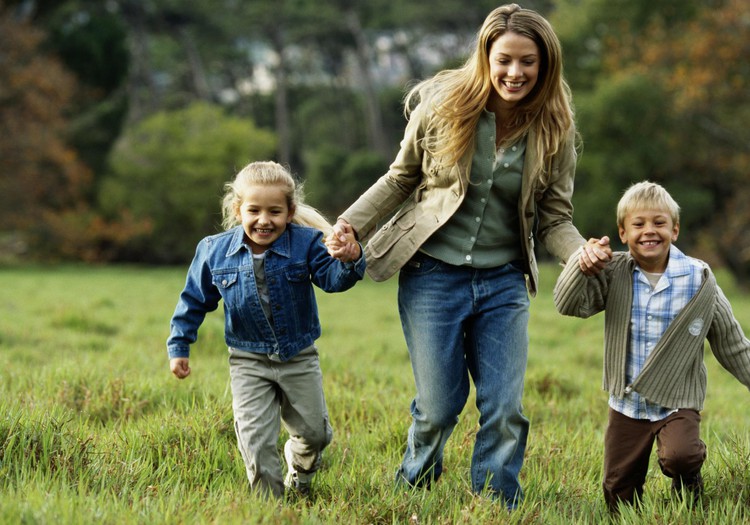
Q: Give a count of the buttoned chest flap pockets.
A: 2